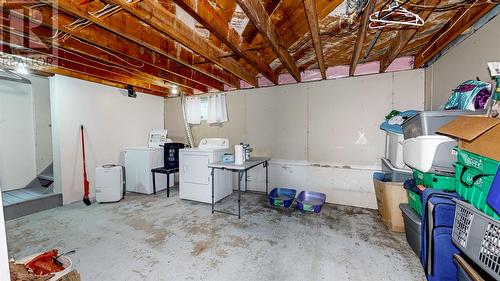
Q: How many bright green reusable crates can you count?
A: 4